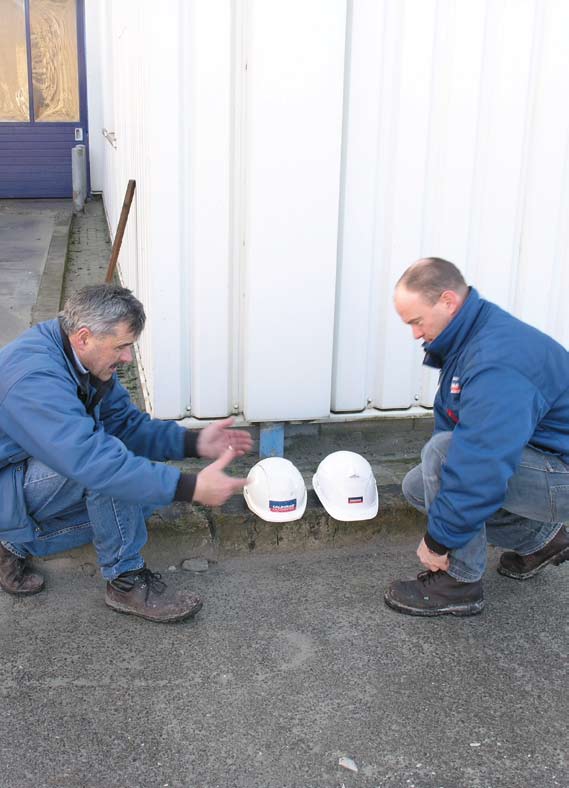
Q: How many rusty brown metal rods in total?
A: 1